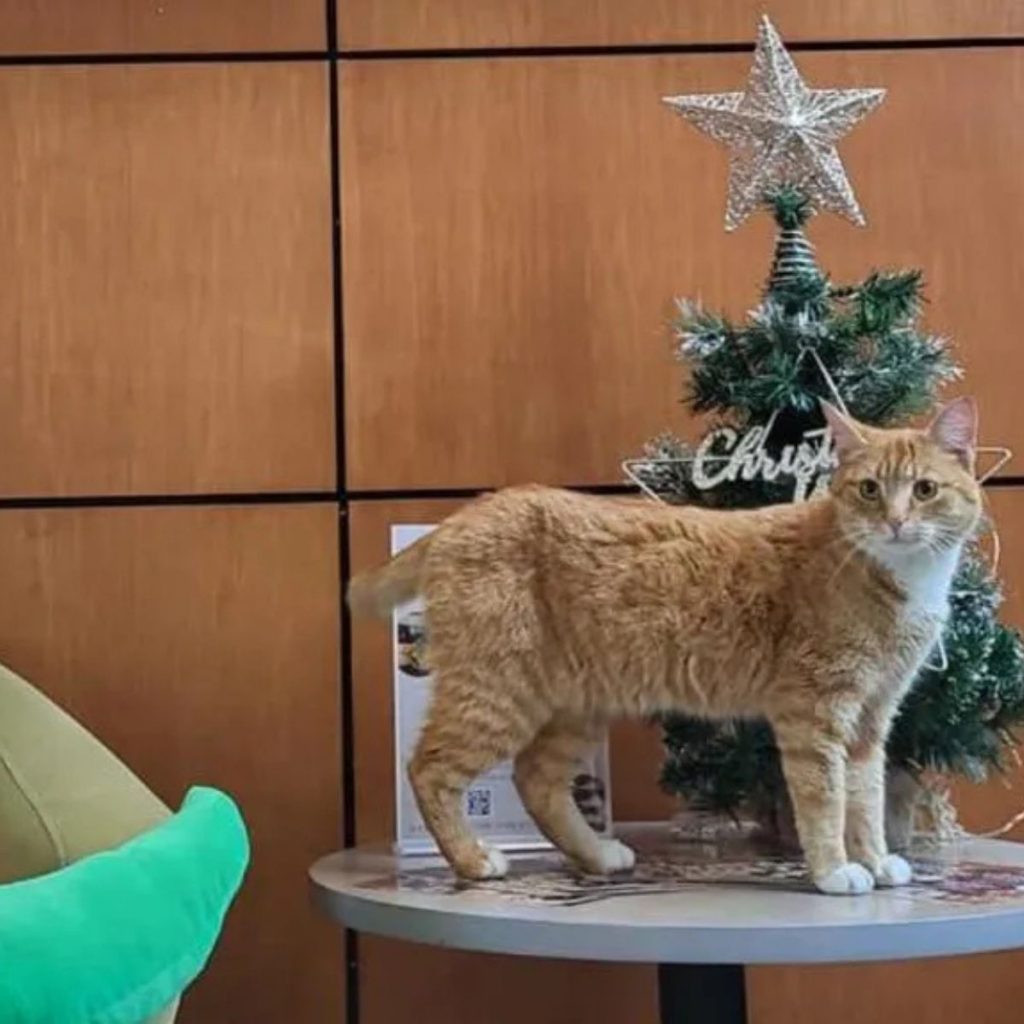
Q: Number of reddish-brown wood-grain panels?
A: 6